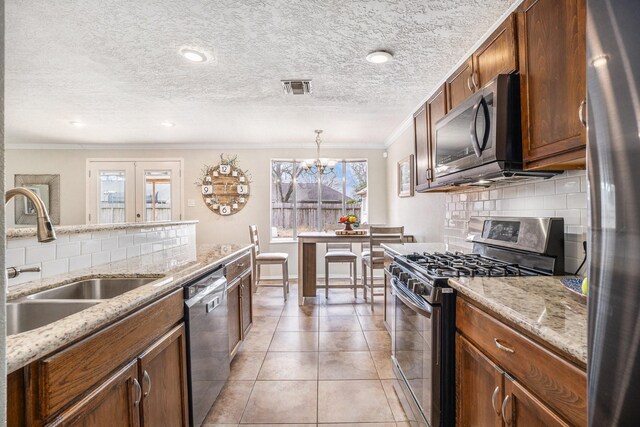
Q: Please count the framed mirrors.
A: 1